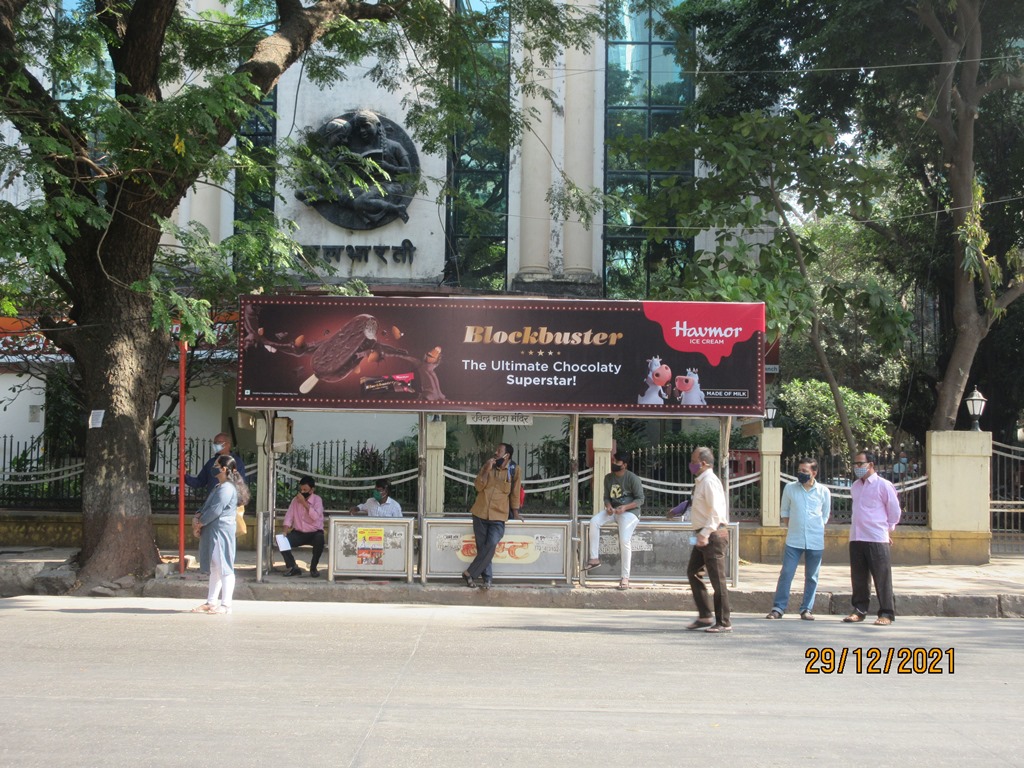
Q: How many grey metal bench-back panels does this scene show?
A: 3